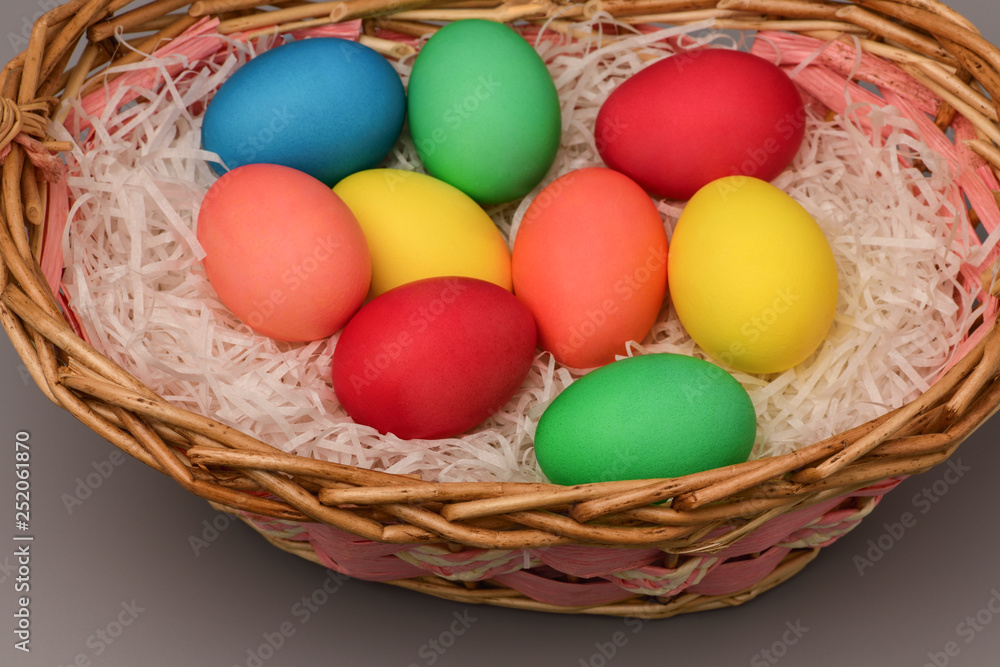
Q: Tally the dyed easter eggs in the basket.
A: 9